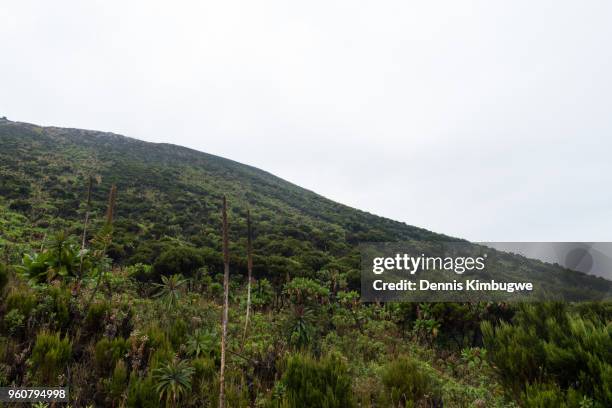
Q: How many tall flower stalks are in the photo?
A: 4